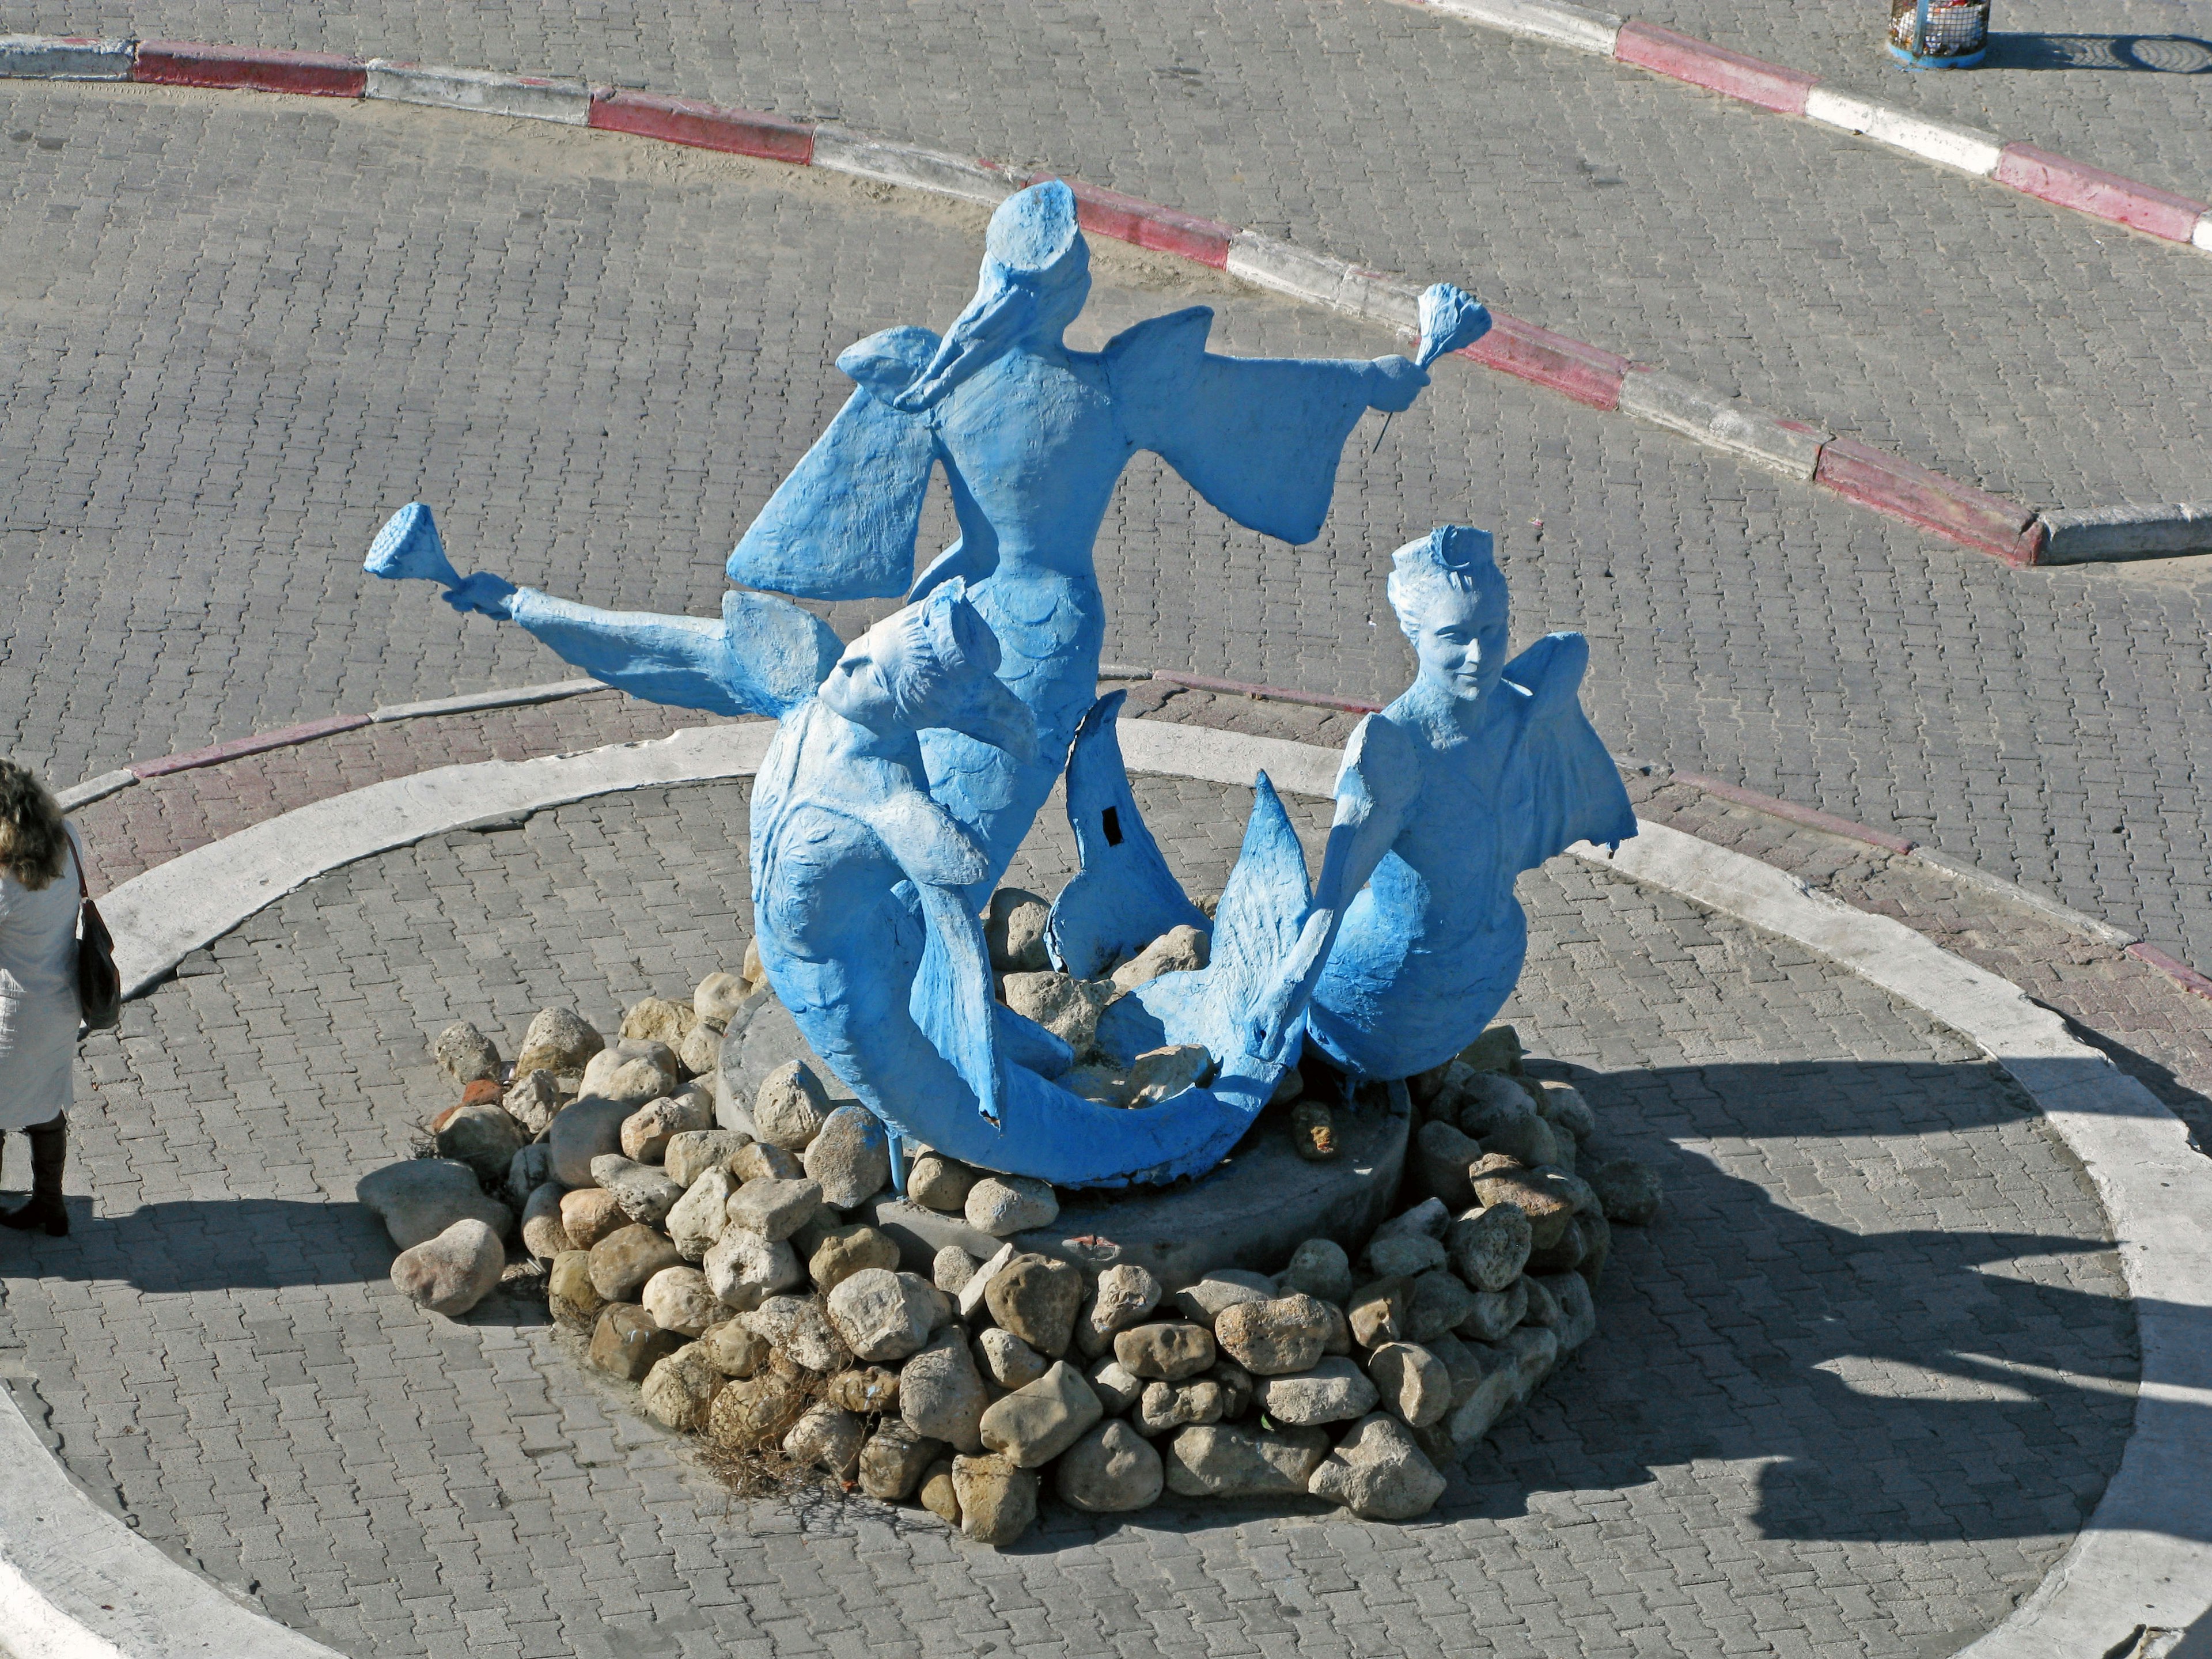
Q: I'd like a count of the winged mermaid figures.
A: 3